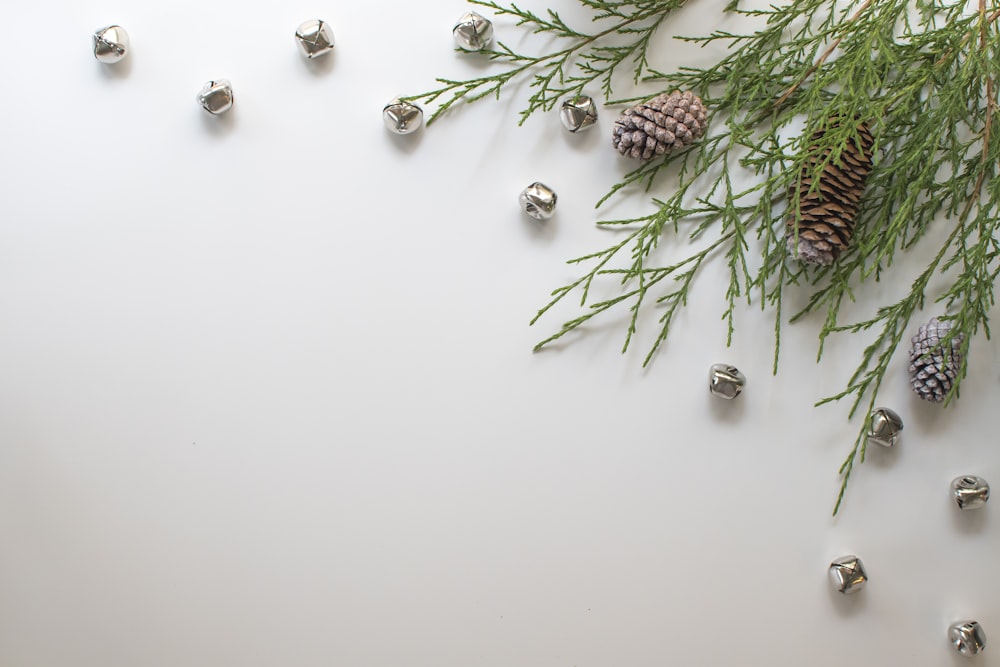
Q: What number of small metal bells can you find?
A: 12